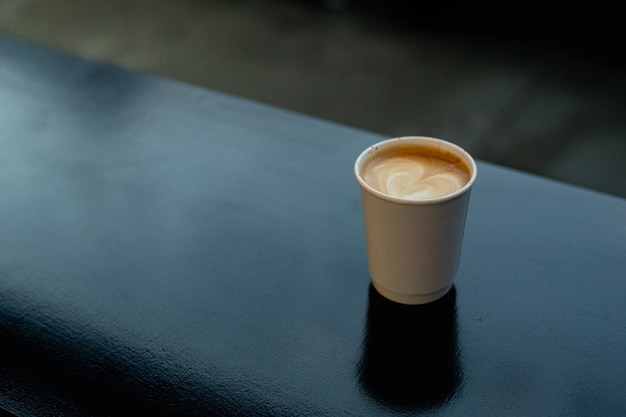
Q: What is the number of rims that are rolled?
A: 1